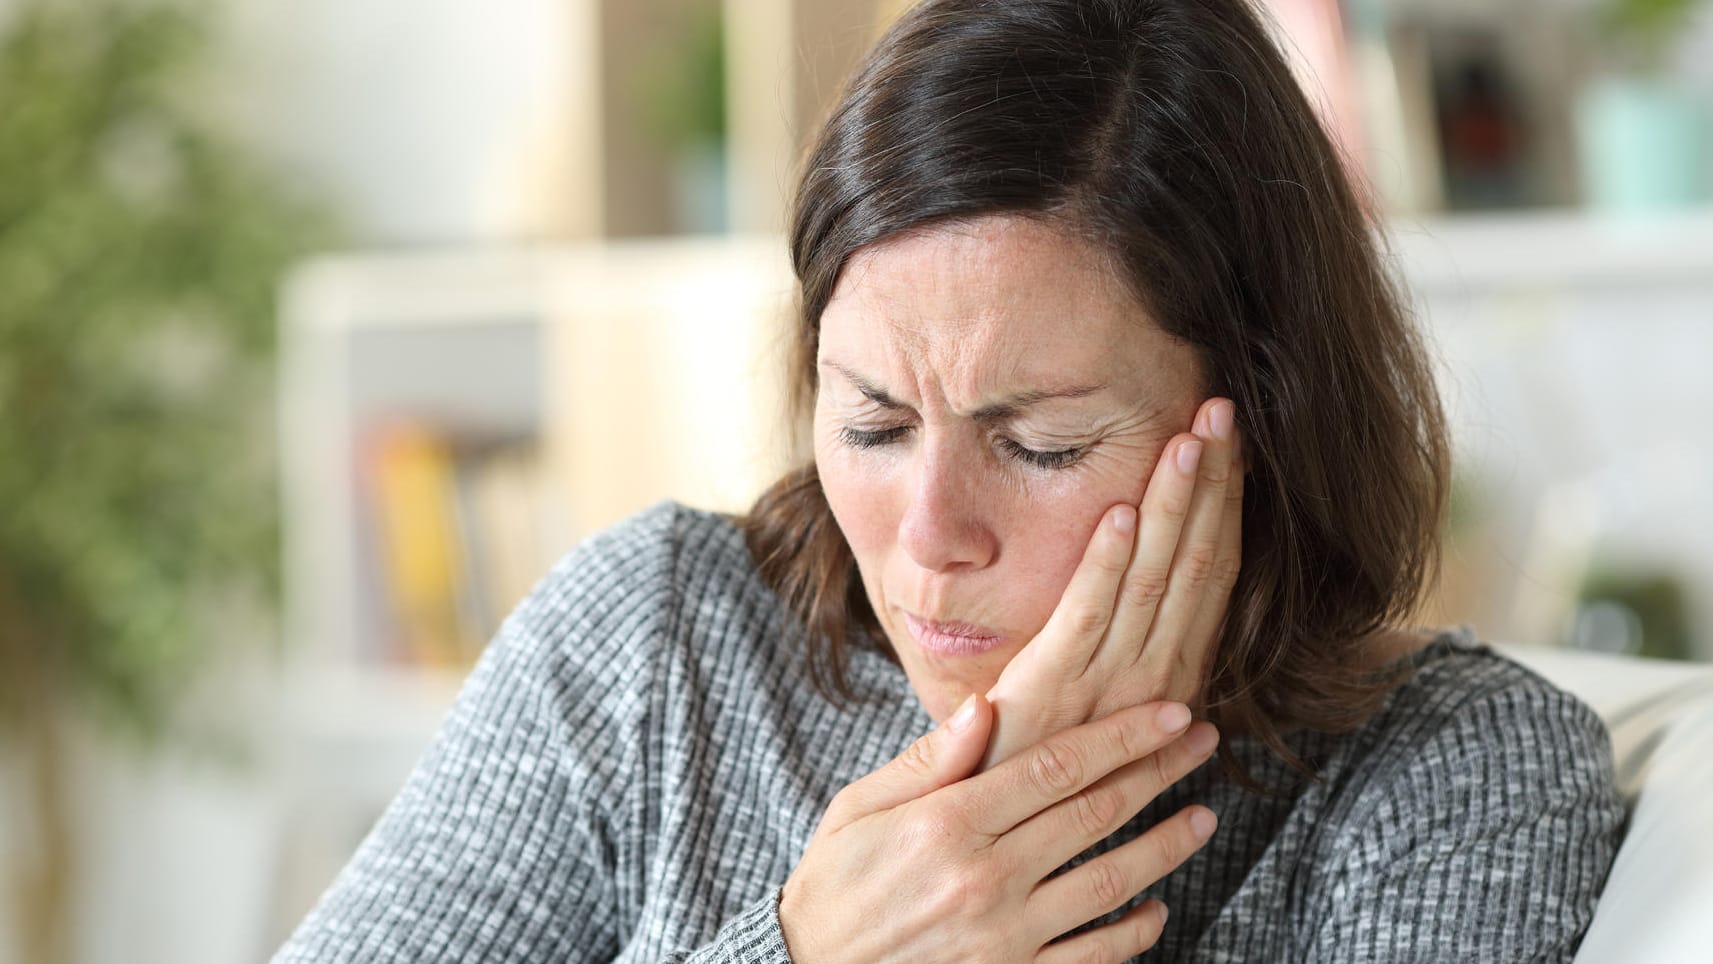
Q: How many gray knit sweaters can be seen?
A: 1